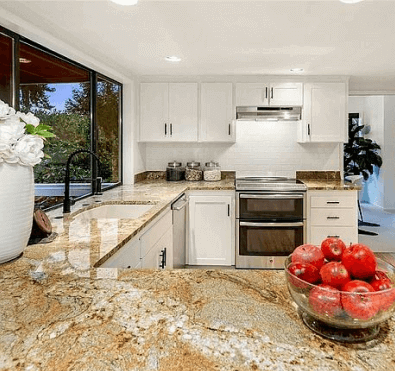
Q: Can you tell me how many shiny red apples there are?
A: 8